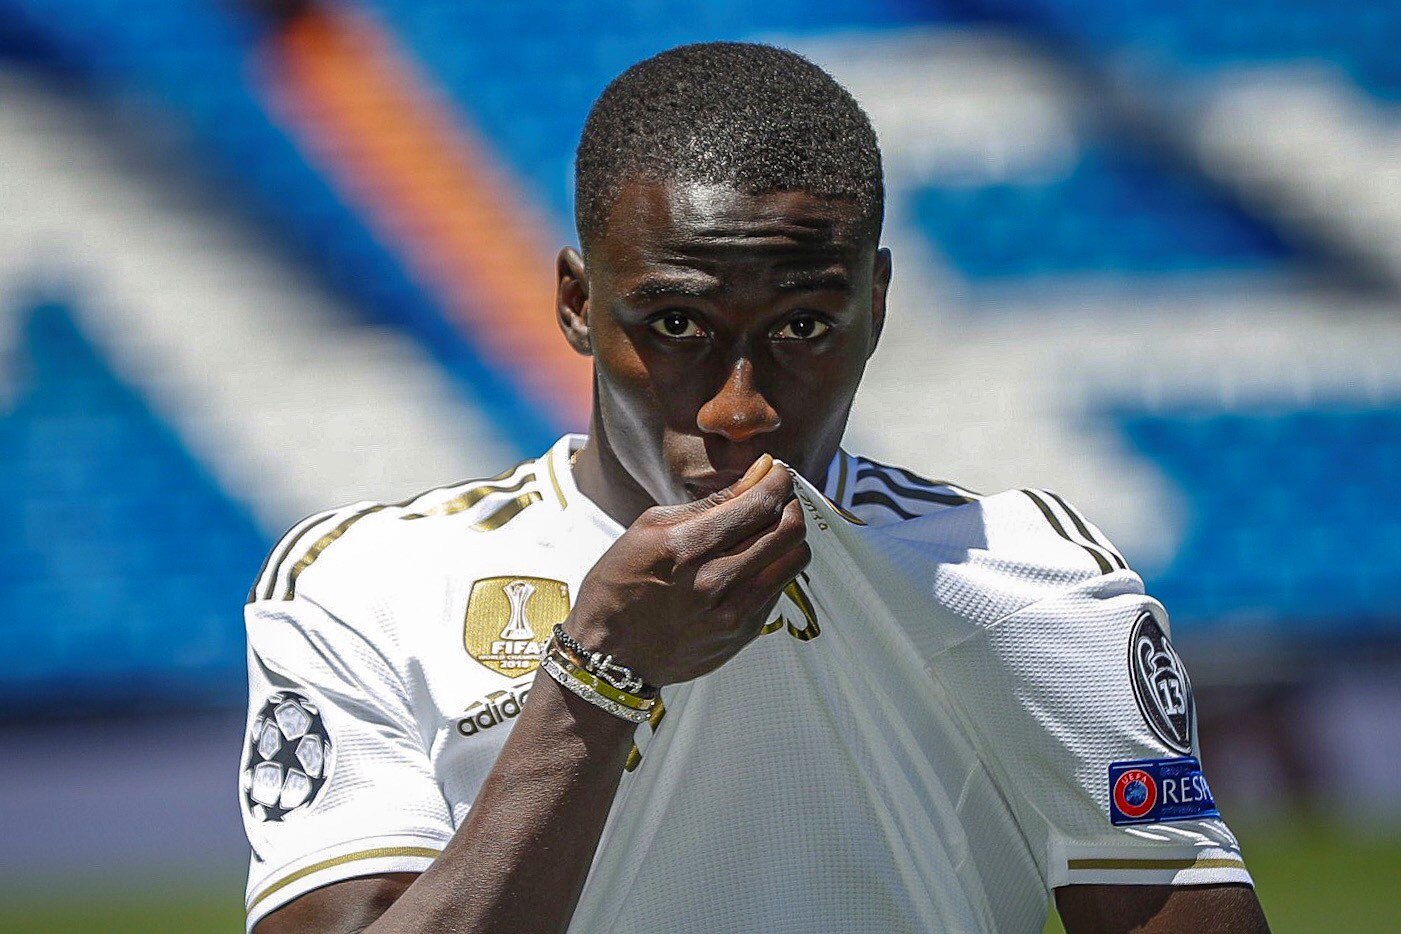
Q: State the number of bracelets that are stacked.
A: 3